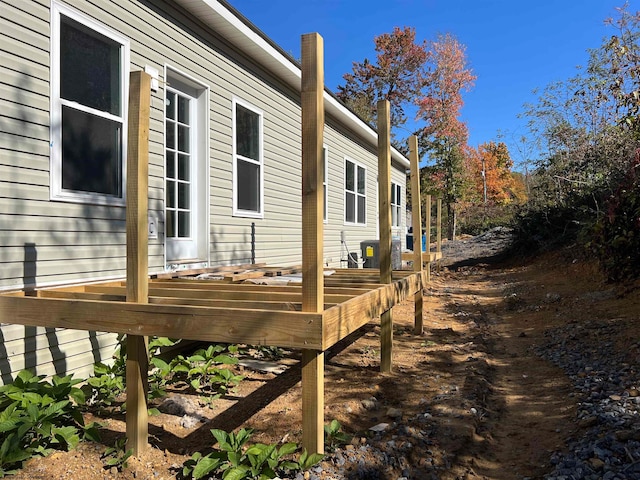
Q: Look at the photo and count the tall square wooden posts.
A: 6